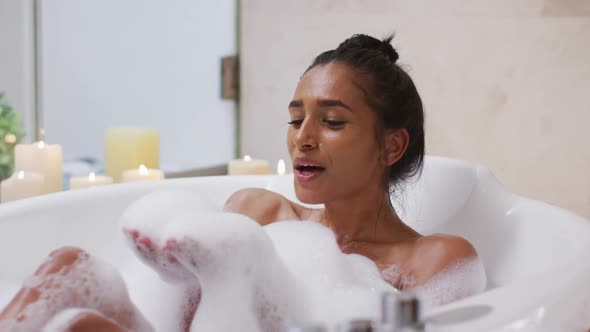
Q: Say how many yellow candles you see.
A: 1